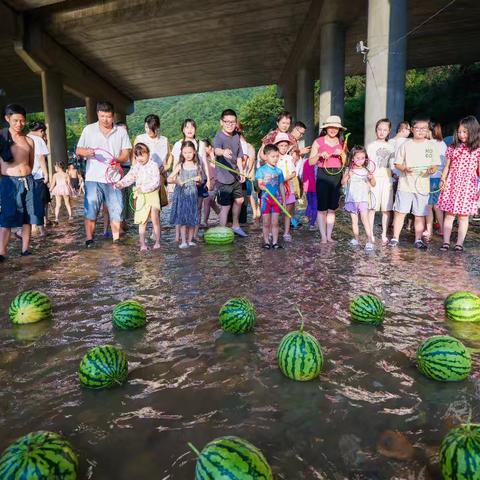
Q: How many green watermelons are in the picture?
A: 12